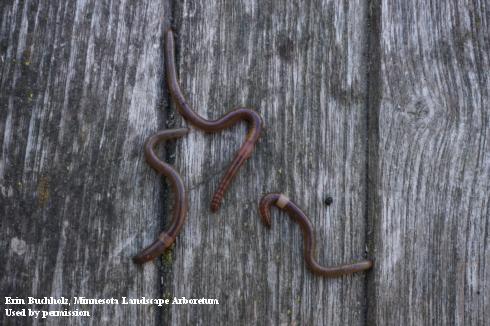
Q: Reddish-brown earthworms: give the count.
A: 3